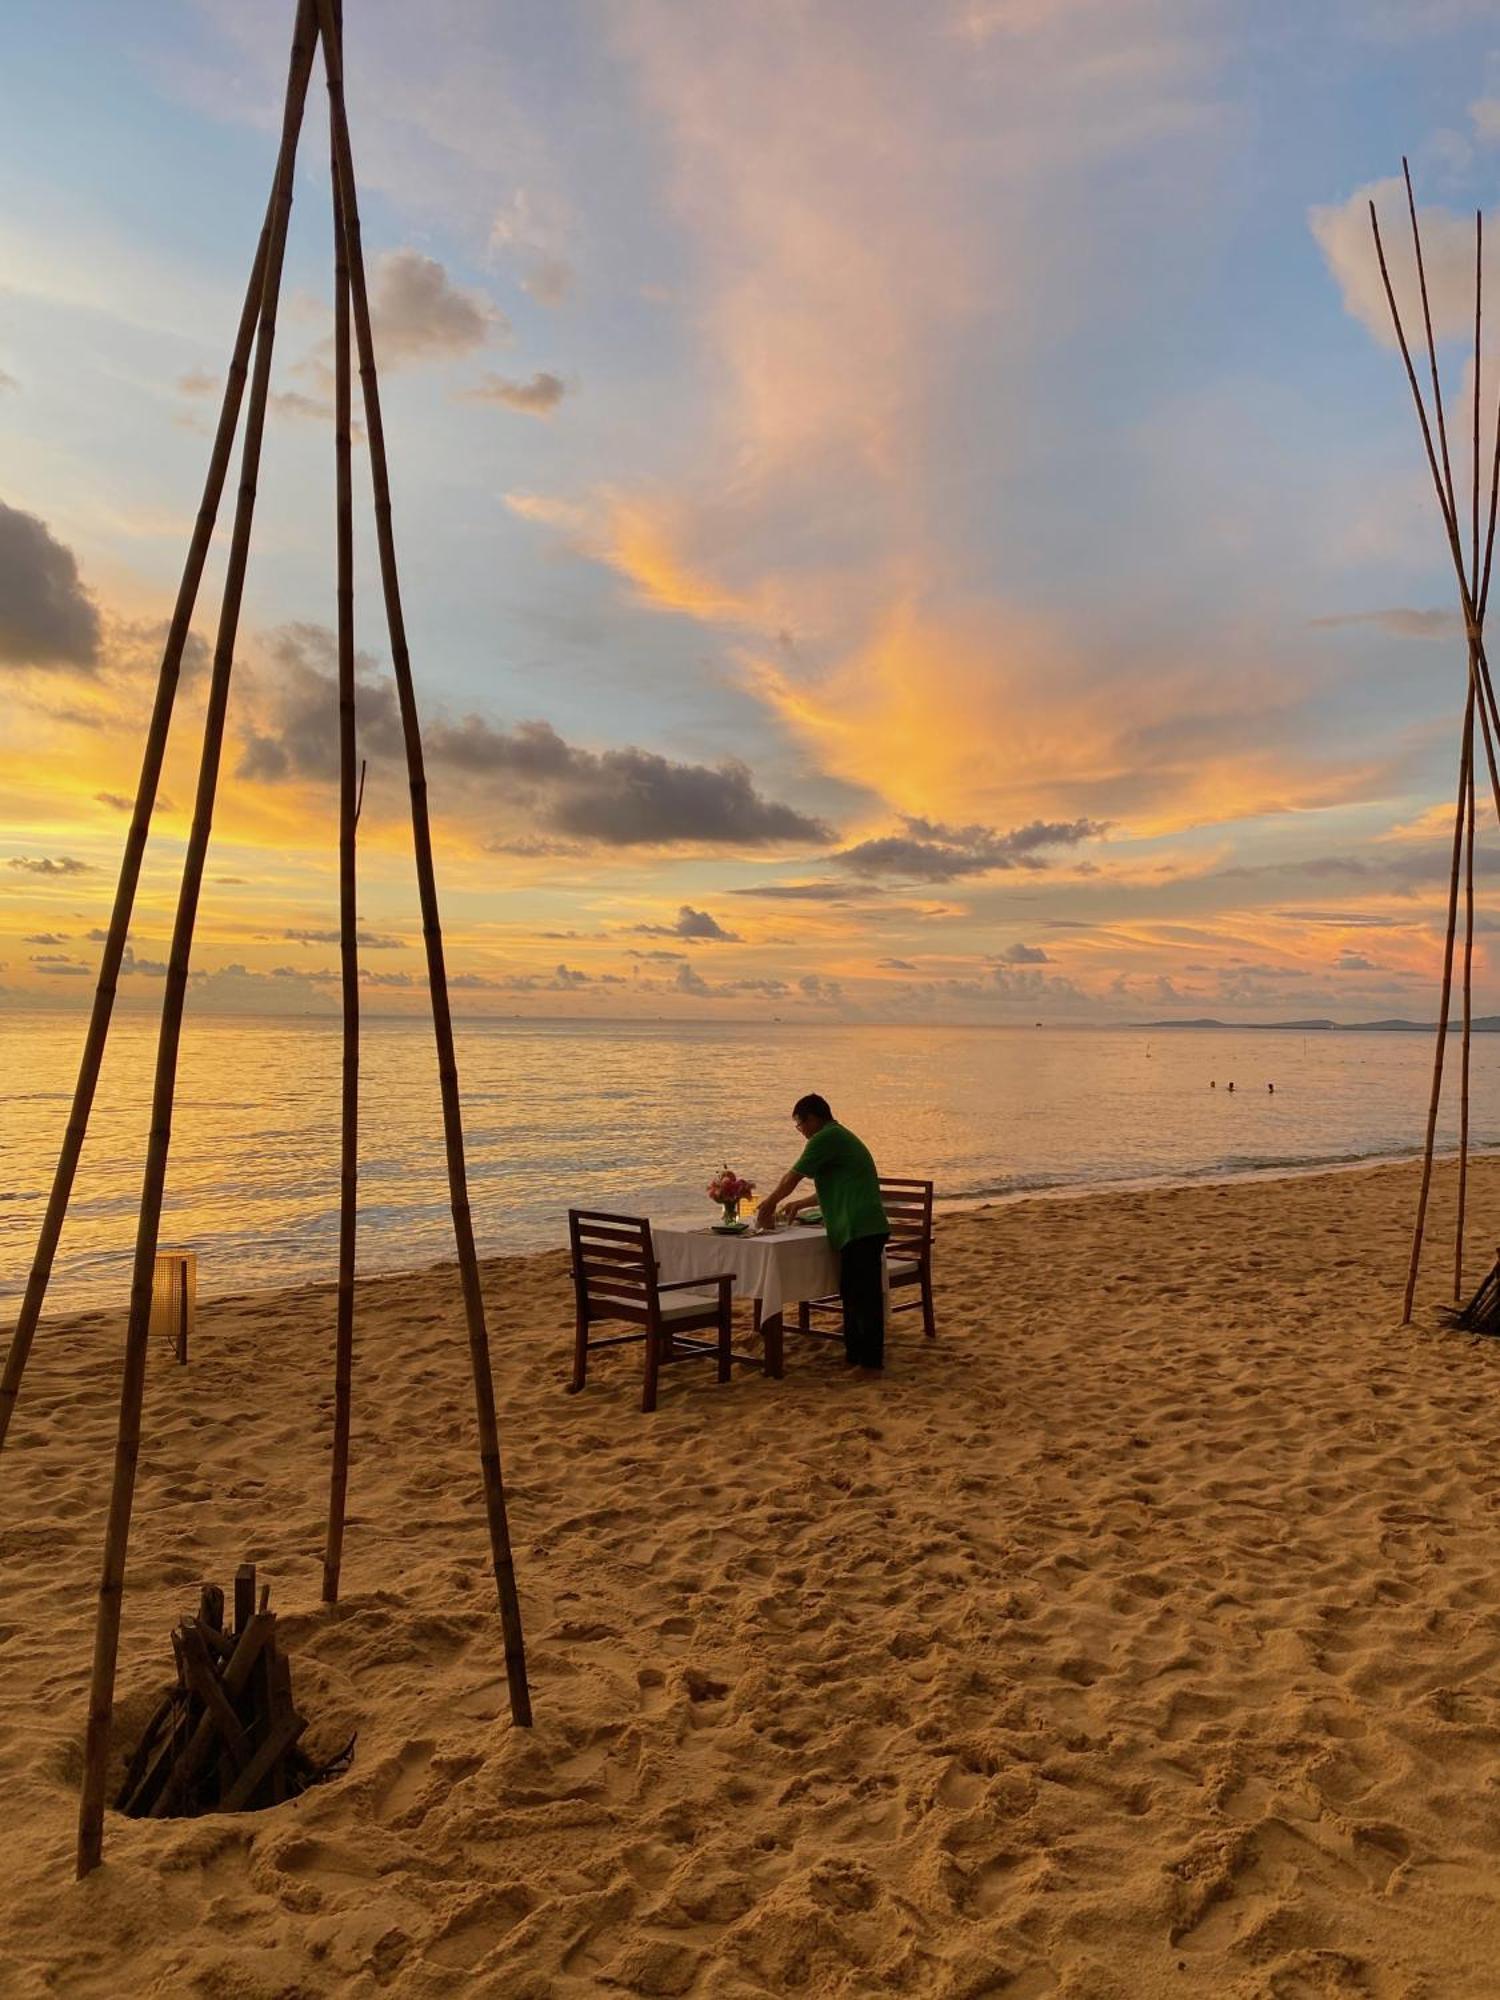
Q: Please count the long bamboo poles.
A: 8